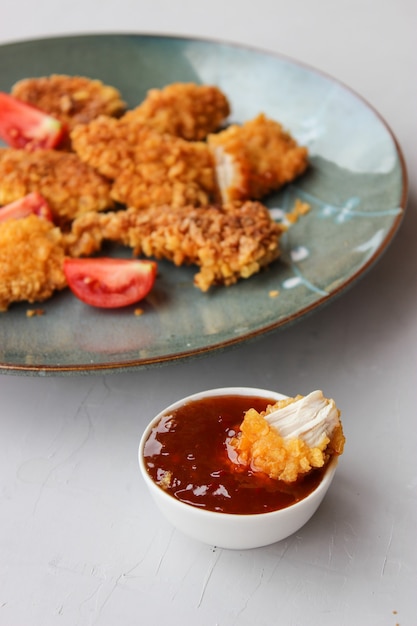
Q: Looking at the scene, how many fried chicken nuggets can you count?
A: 8